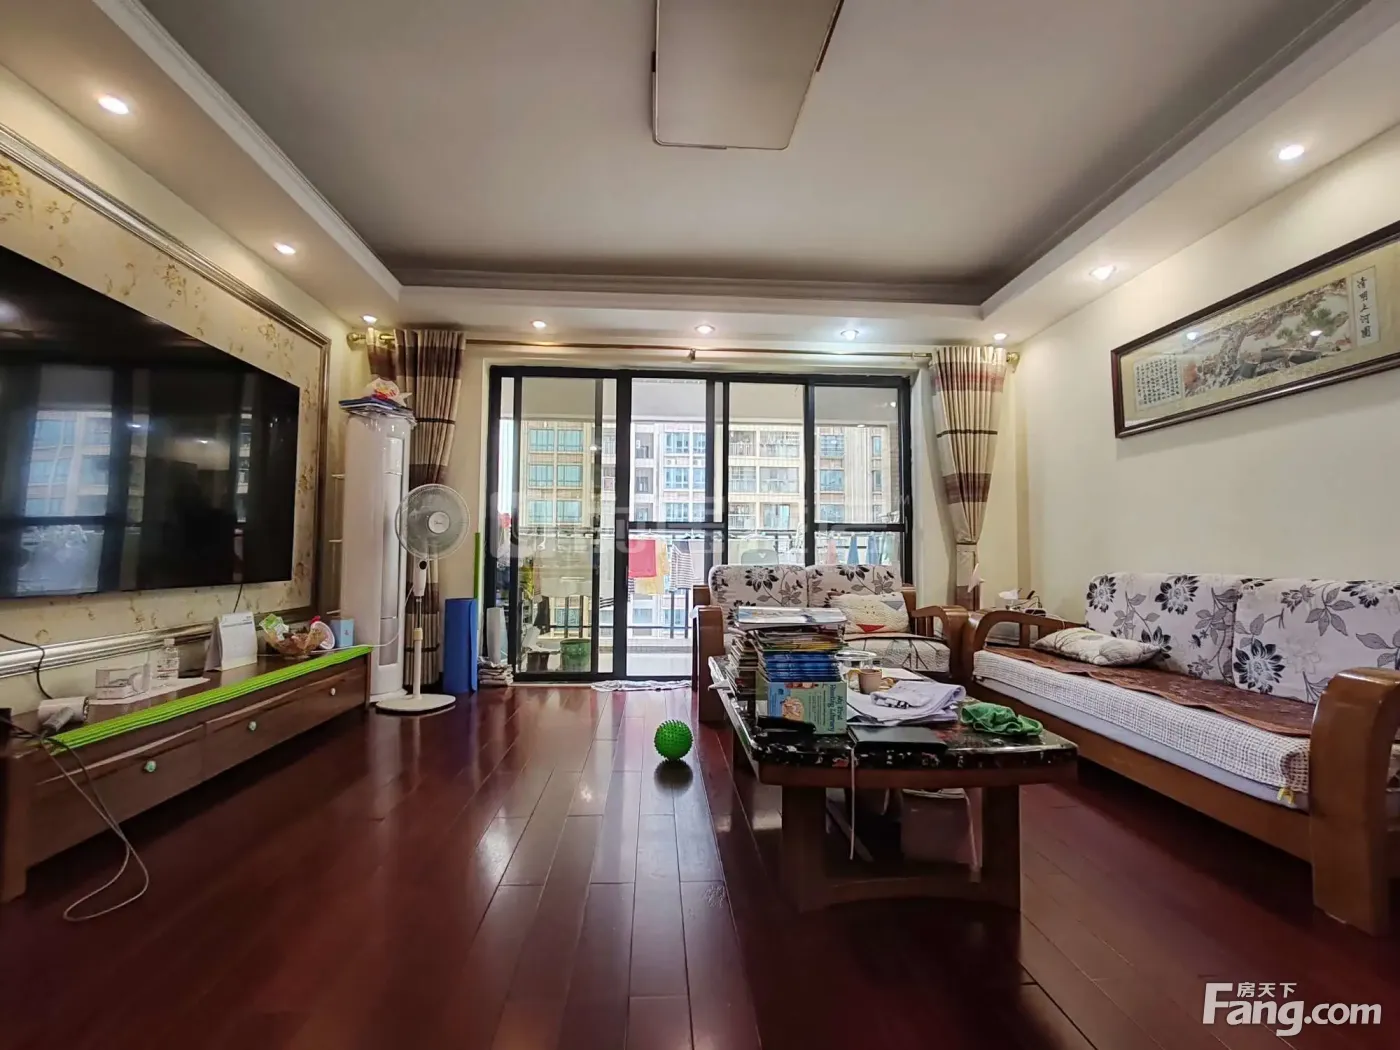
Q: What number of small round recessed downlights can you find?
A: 9